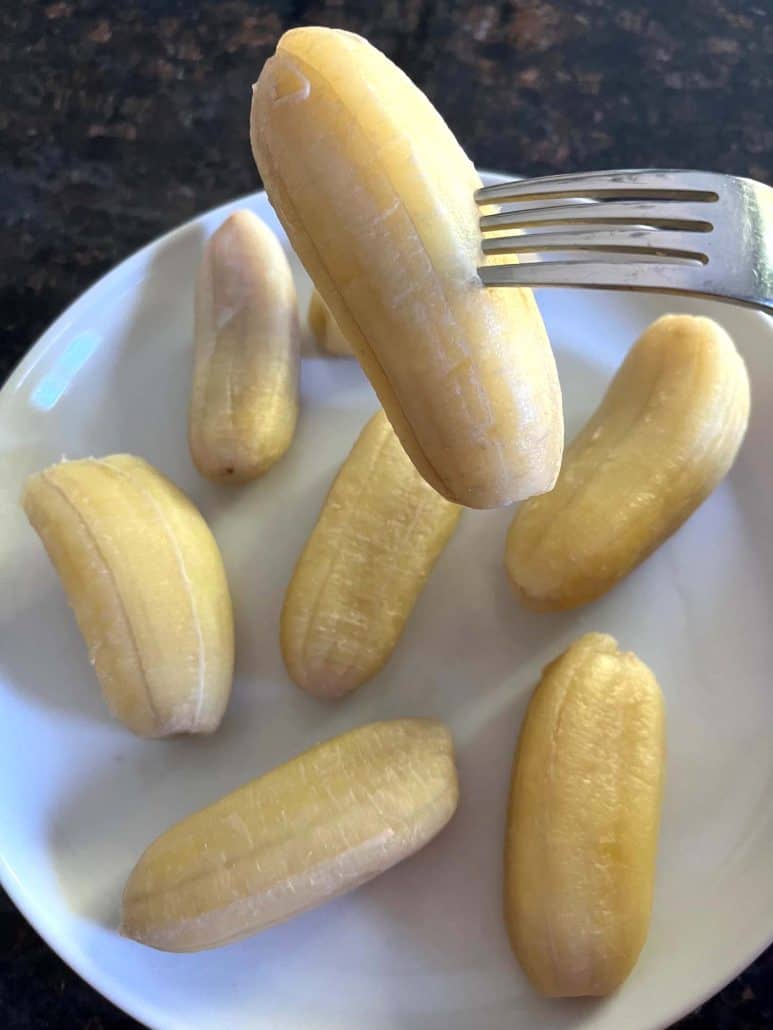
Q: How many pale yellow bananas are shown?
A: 8